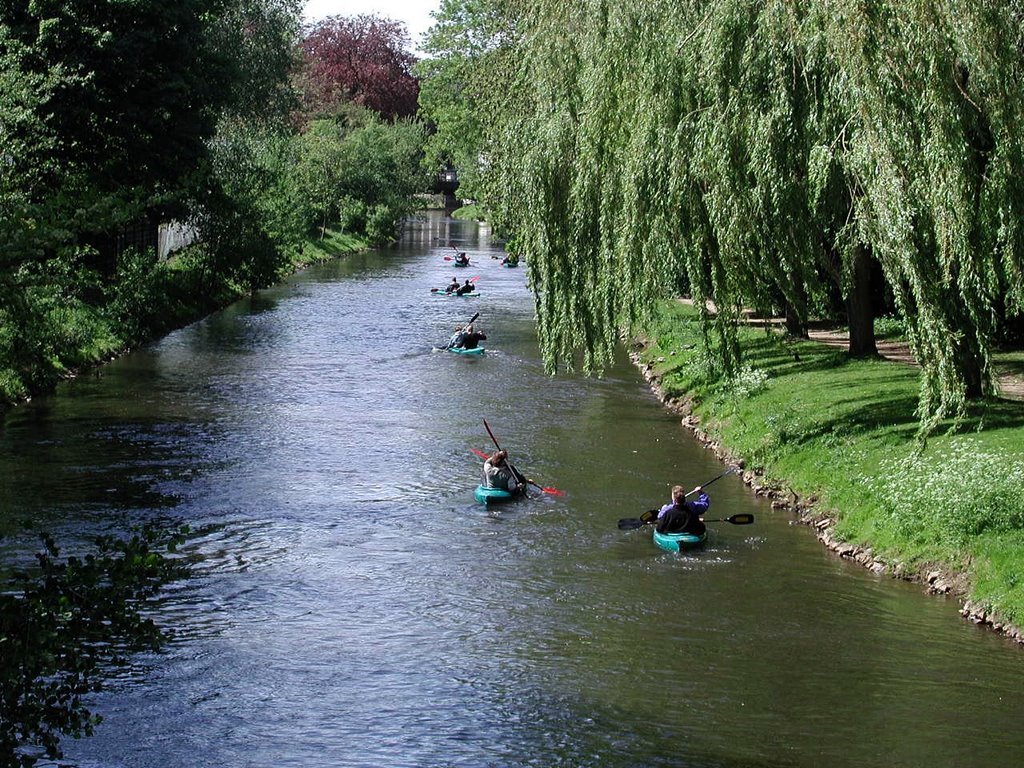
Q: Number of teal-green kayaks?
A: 6